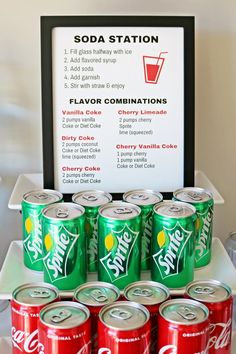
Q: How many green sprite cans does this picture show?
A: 7